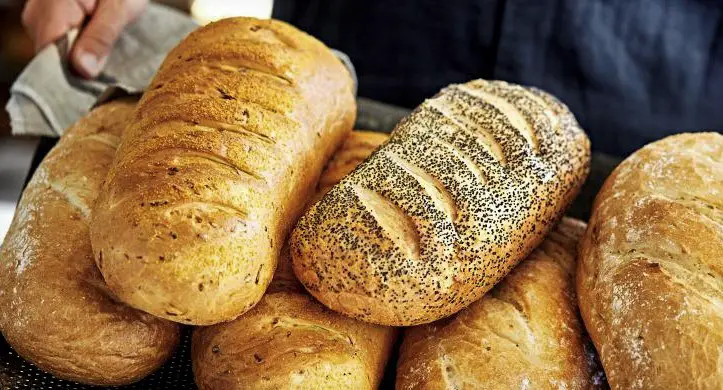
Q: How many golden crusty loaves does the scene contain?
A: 6